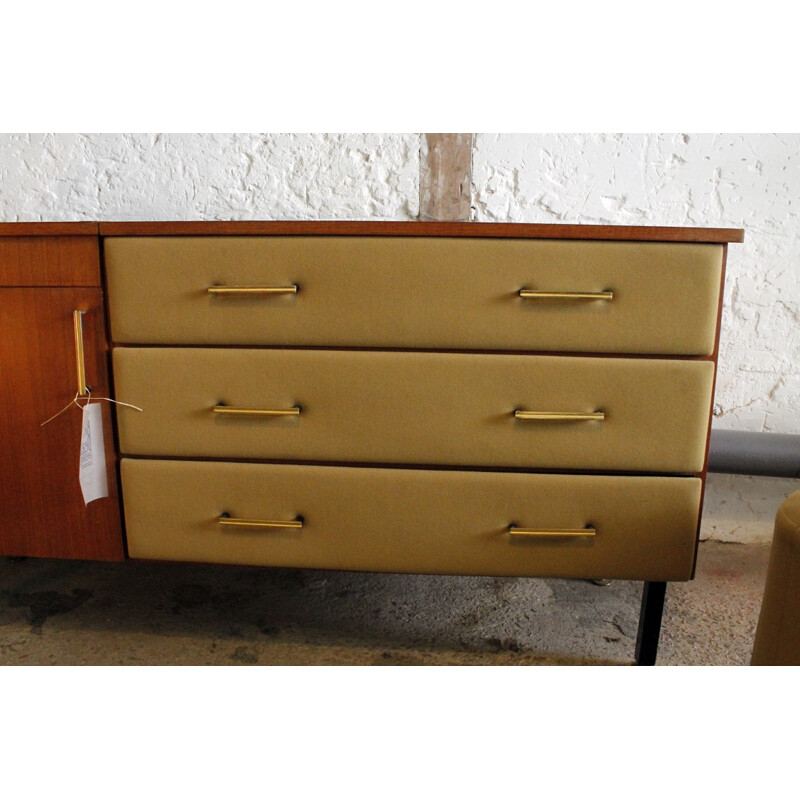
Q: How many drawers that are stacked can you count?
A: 3